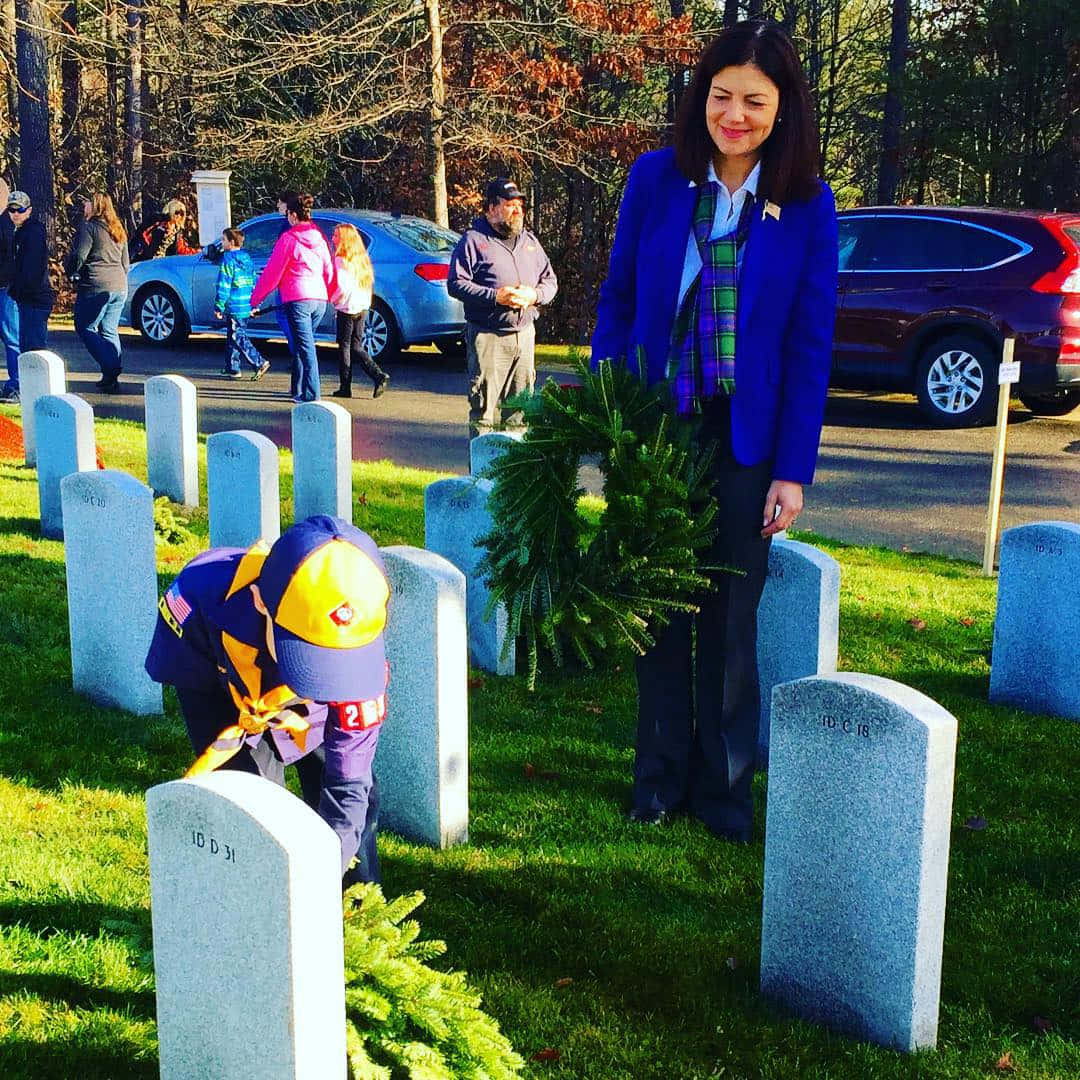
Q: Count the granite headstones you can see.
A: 13